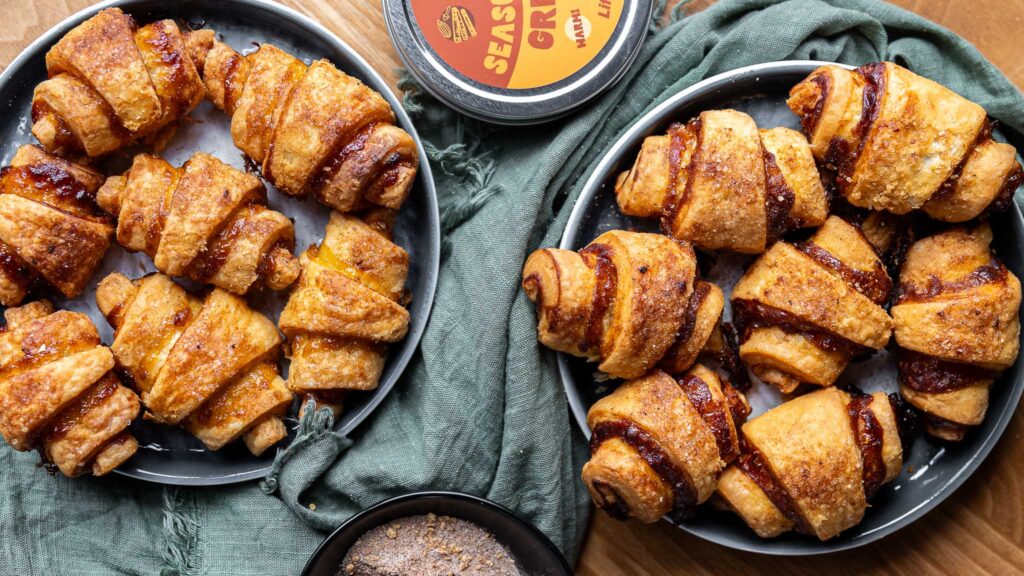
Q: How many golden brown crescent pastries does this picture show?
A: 14